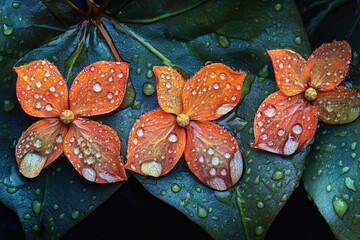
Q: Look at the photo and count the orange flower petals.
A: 12